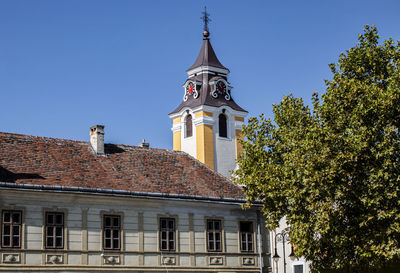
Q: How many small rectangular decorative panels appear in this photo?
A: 6